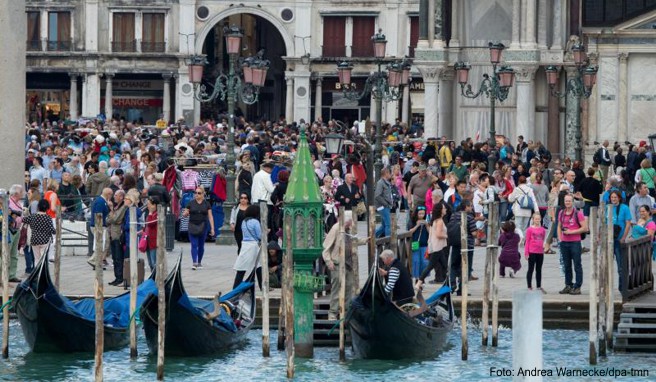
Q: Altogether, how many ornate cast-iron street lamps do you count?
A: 4